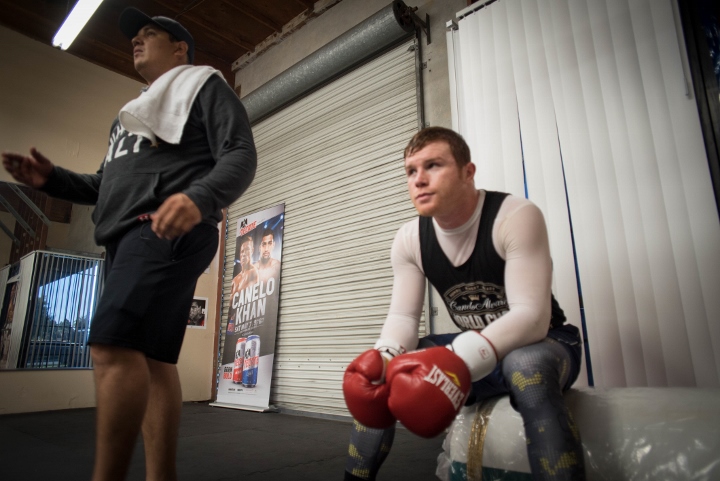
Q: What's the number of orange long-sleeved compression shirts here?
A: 0